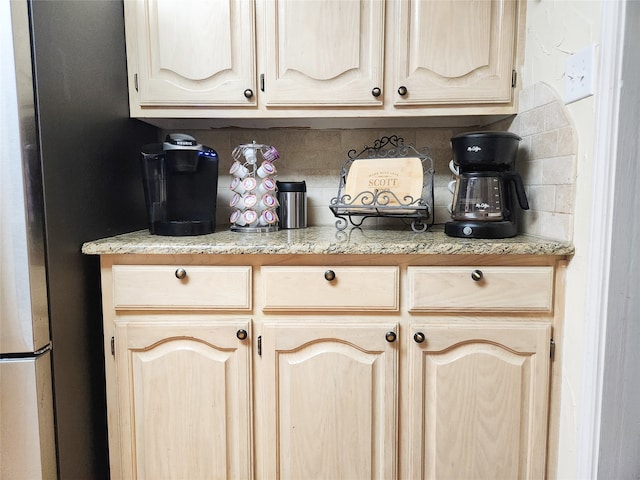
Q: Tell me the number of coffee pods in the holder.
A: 13